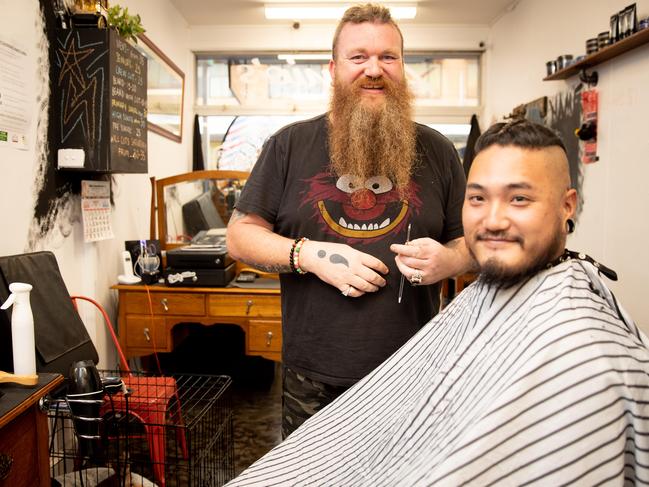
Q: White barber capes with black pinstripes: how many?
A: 1